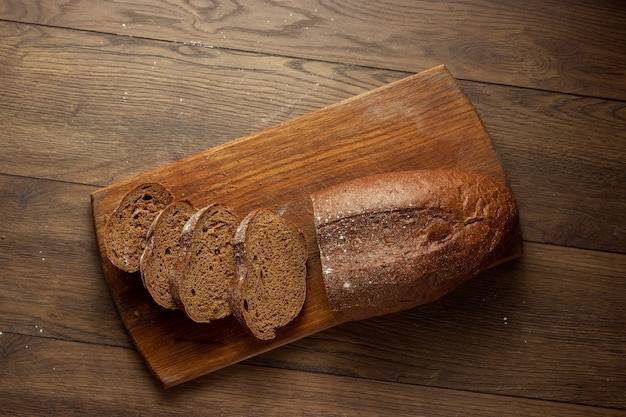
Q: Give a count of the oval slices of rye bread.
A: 4